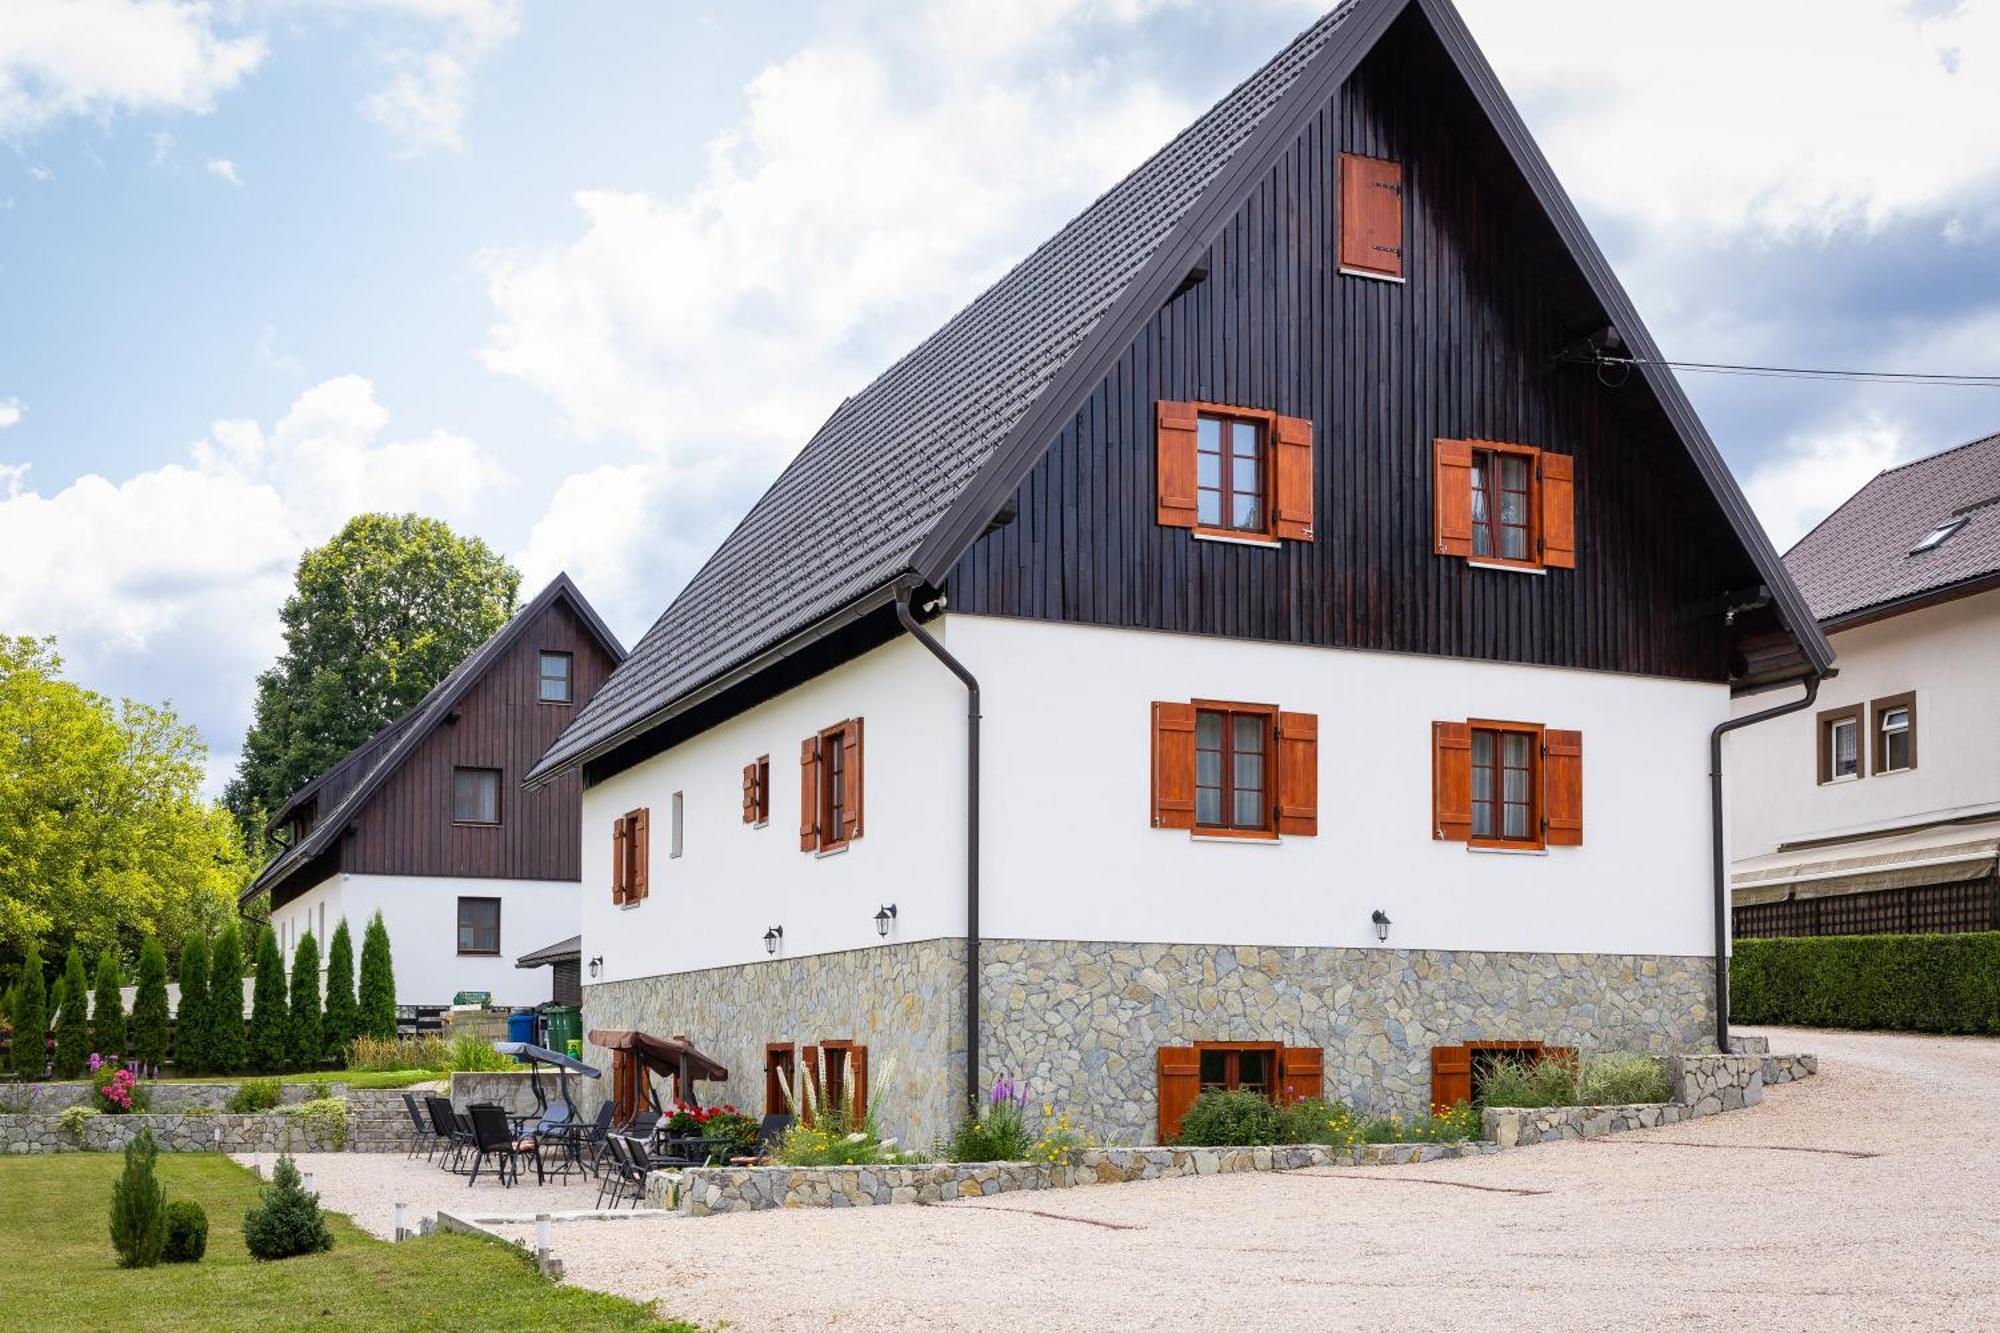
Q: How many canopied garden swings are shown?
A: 2